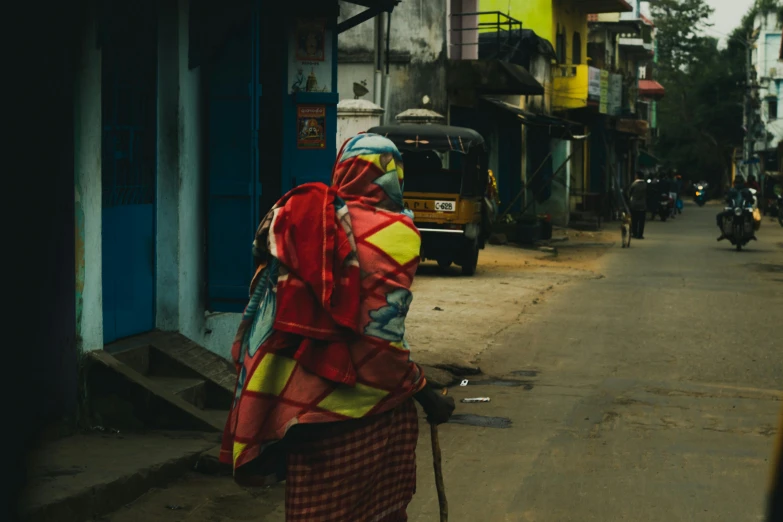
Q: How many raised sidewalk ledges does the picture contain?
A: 1